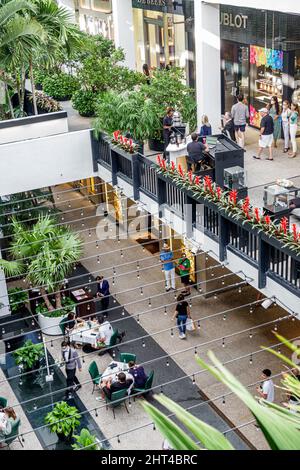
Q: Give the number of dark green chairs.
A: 8